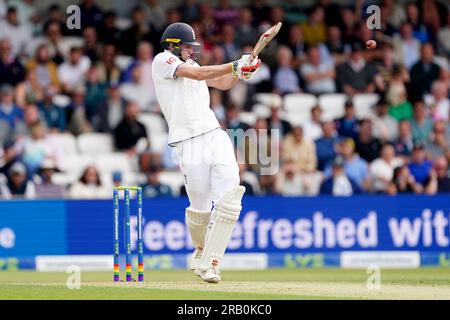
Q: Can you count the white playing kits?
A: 1